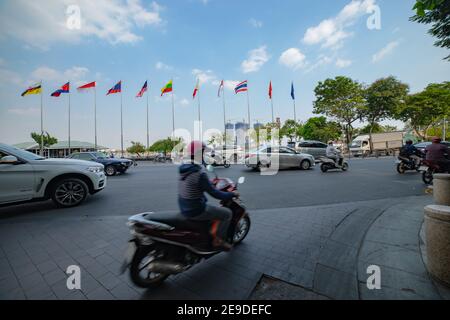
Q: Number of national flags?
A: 11